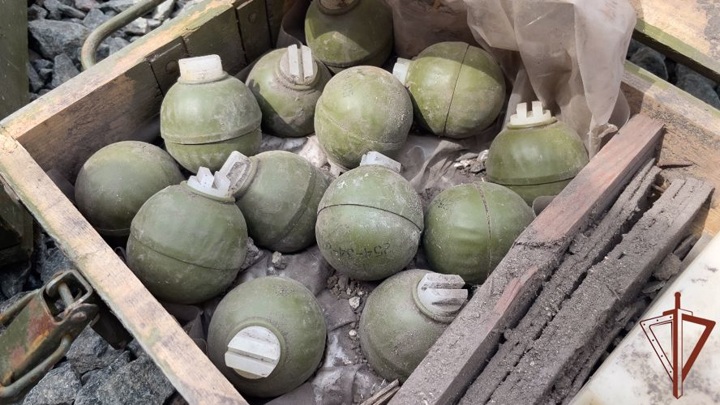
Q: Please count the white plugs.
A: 9